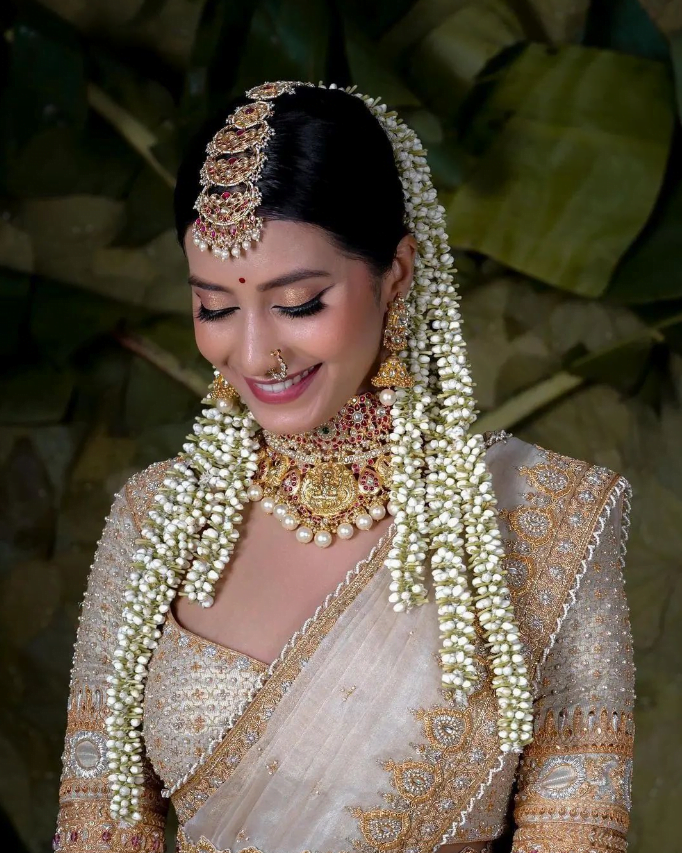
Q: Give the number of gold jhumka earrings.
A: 2